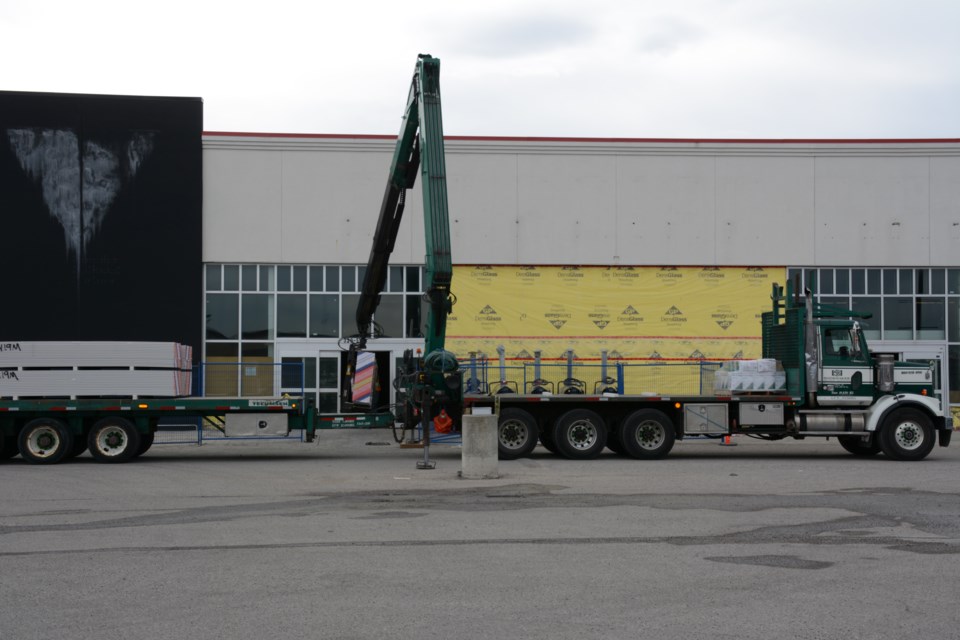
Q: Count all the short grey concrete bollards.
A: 1